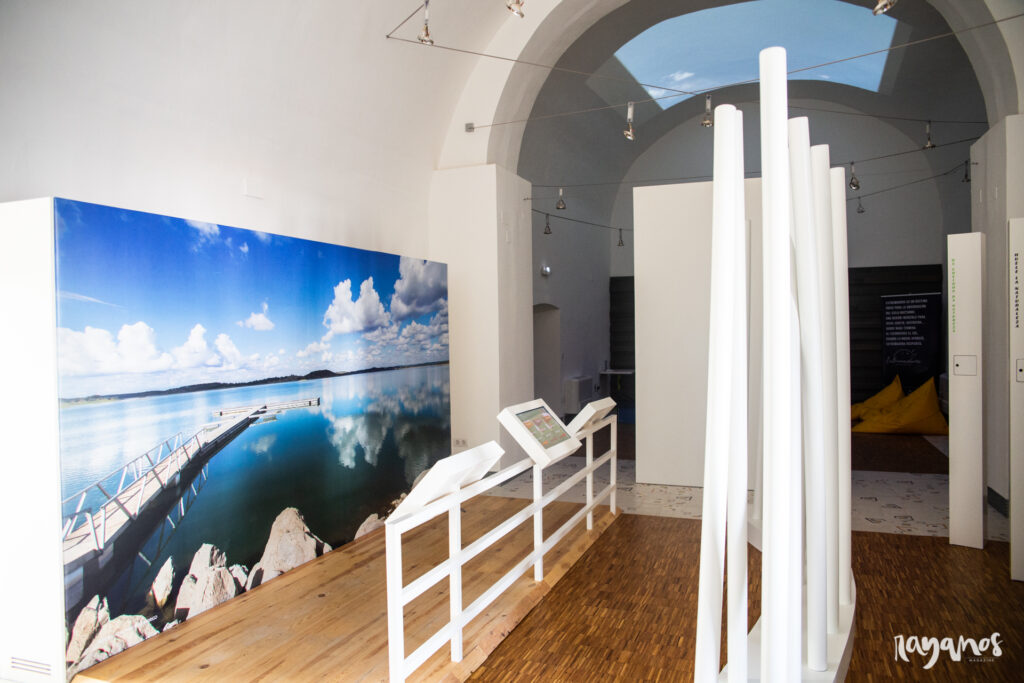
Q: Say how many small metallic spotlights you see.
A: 12